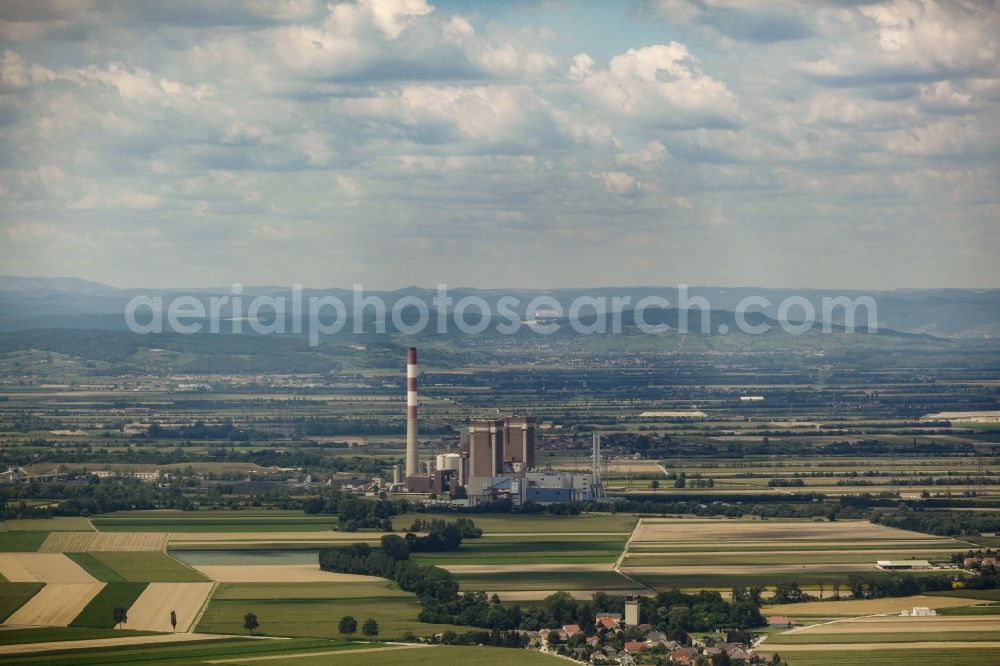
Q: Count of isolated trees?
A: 5